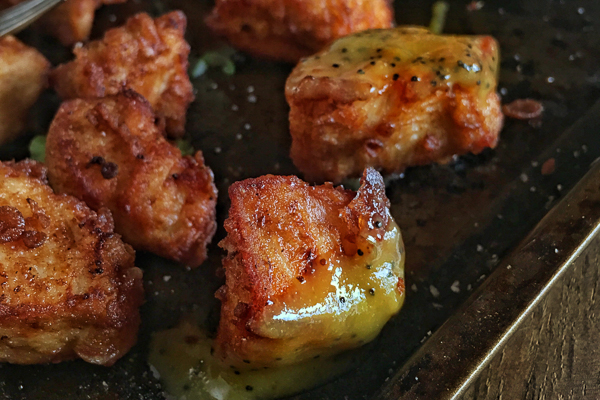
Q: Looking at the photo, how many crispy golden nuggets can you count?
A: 8